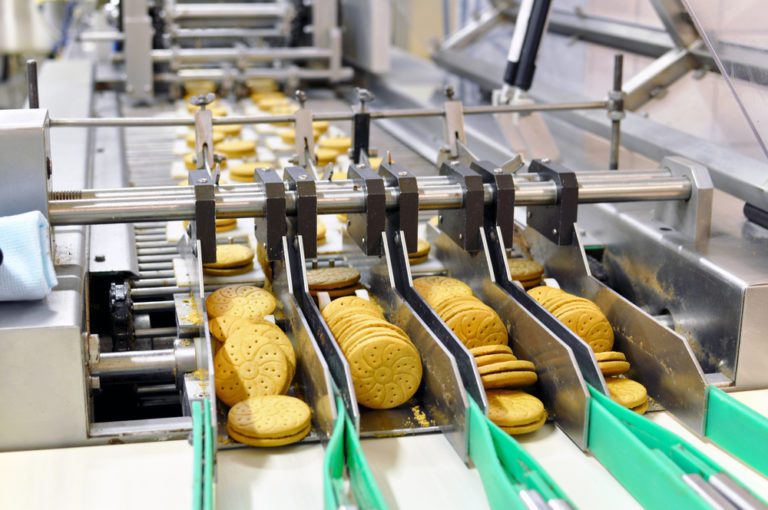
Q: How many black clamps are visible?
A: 8